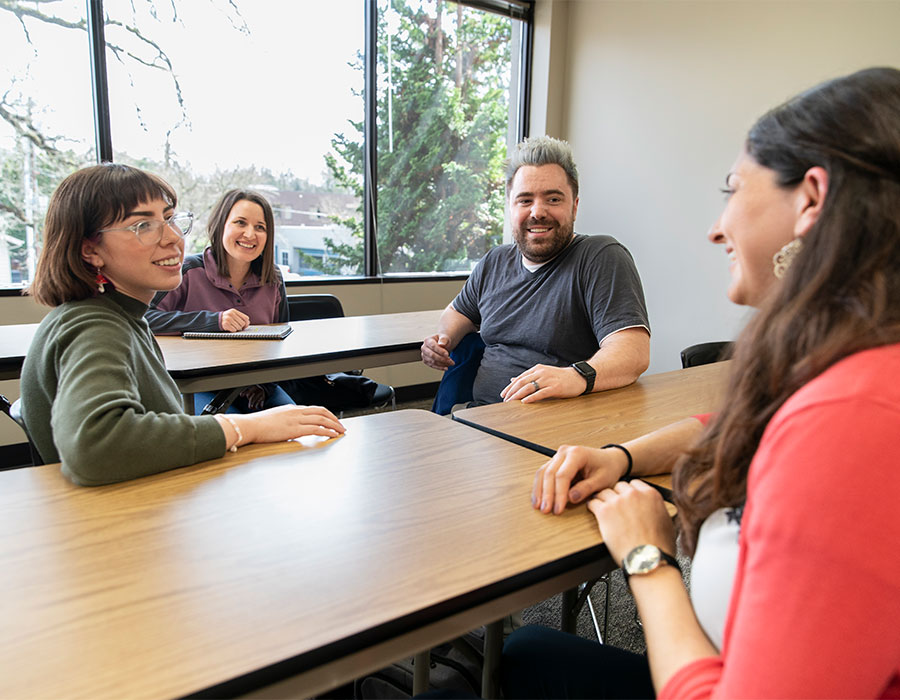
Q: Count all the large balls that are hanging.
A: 0